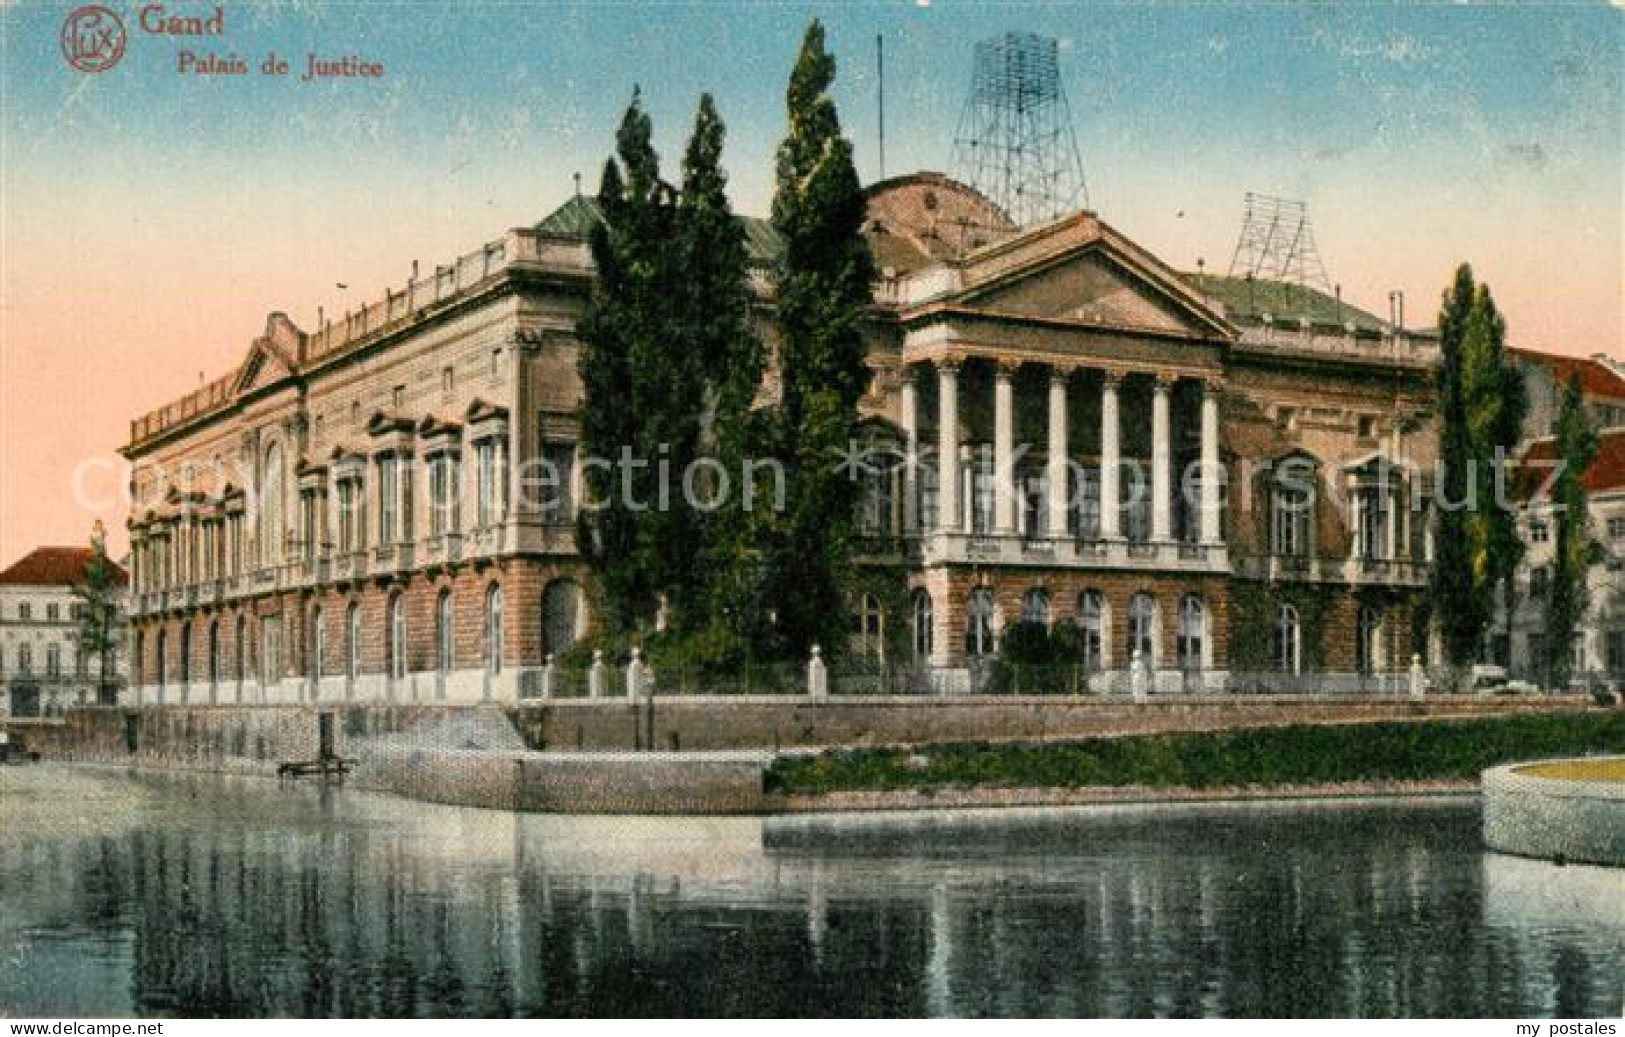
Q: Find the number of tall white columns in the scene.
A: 7